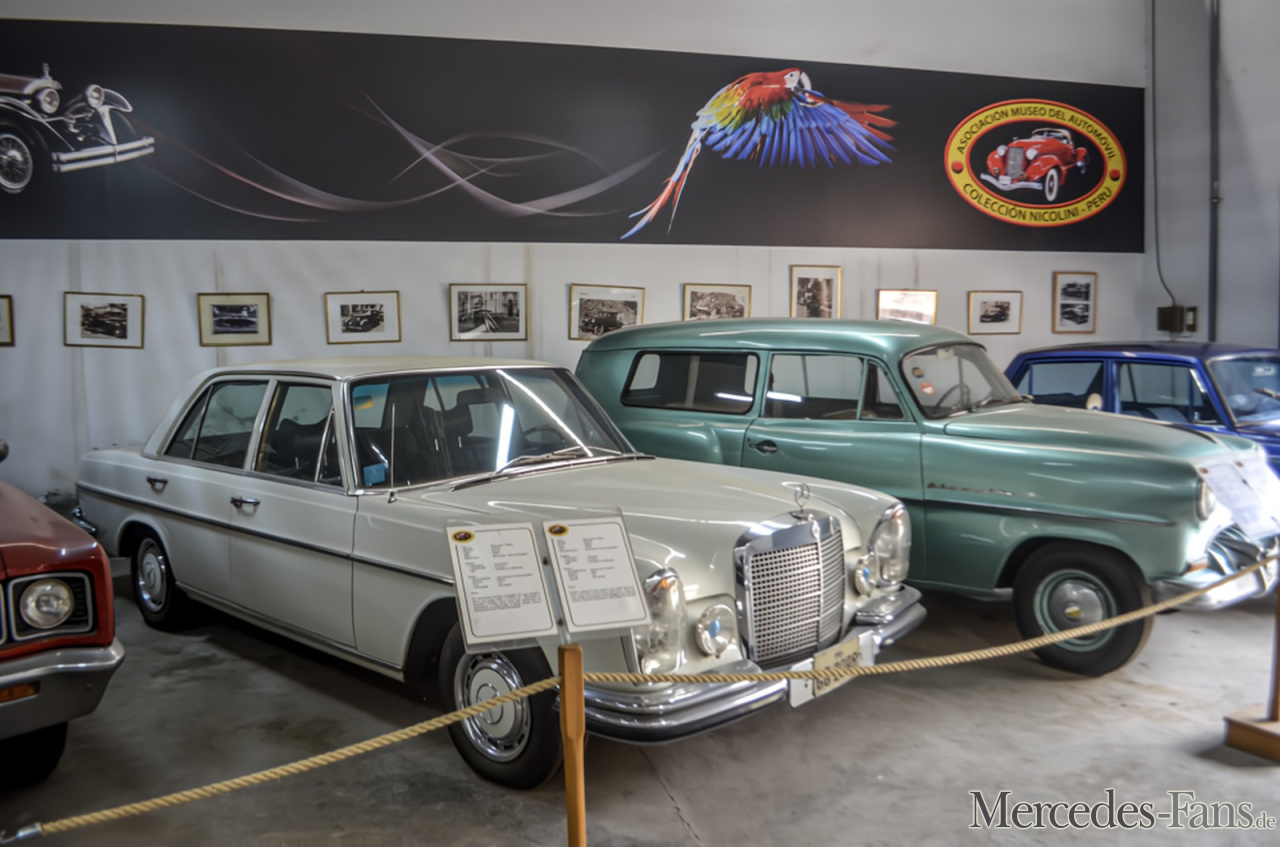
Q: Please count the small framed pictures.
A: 11